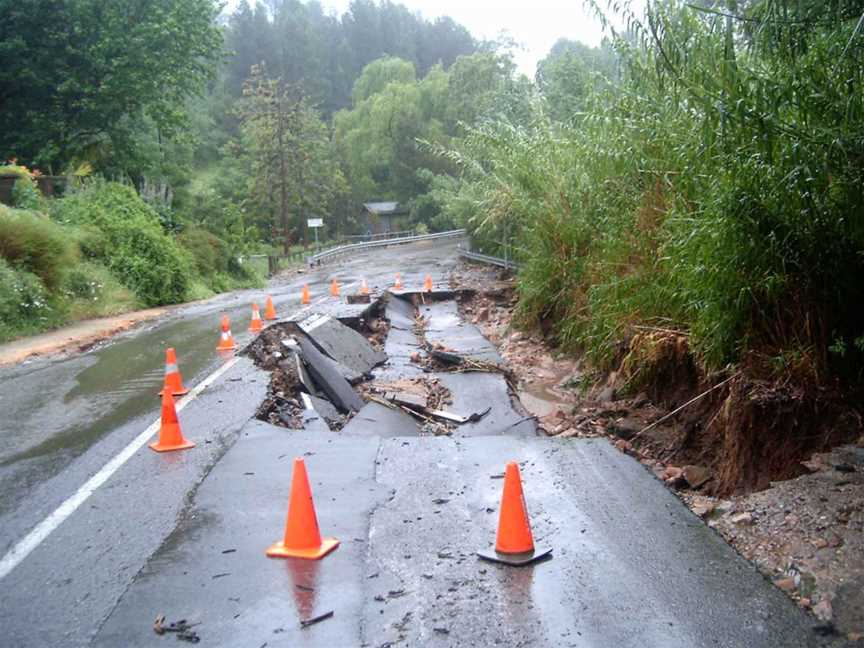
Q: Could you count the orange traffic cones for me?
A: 12